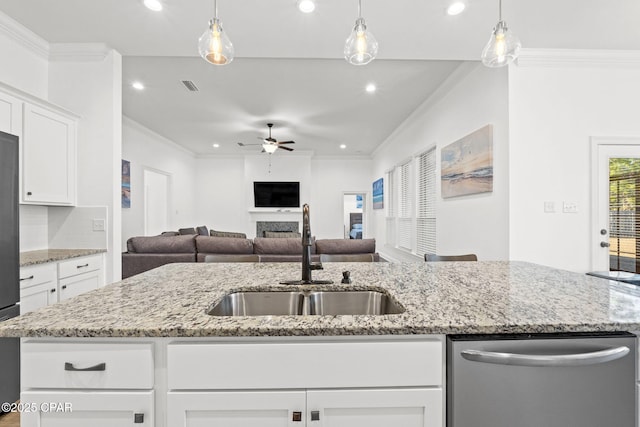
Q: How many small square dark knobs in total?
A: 6